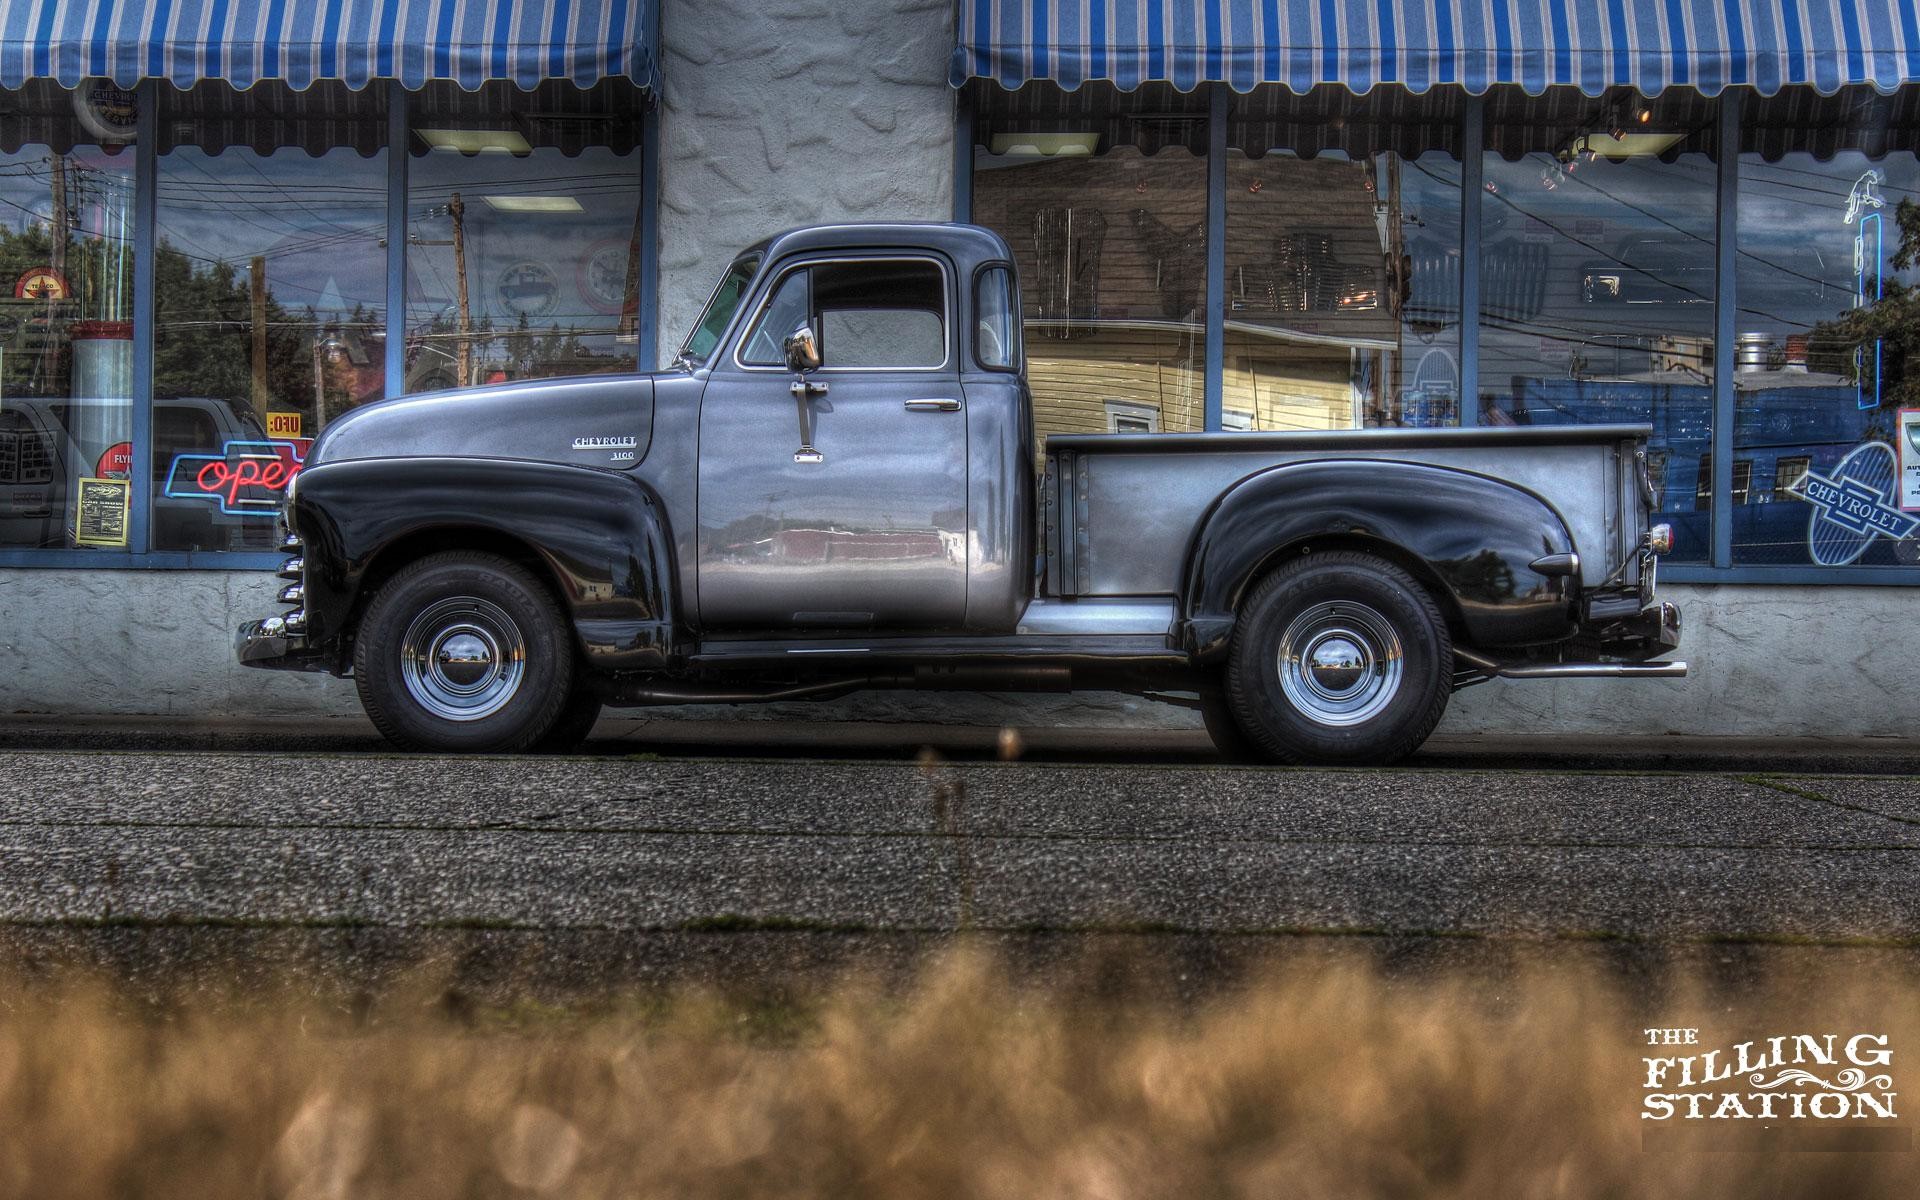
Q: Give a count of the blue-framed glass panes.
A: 7